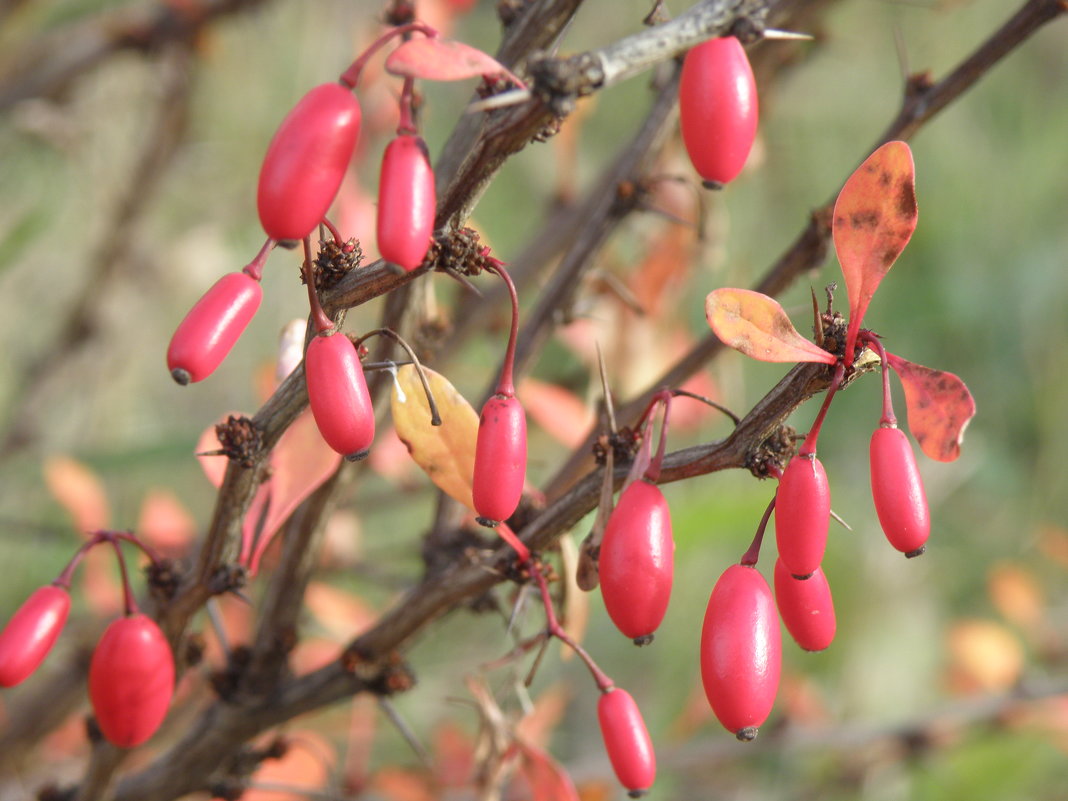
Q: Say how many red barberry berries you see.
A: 14